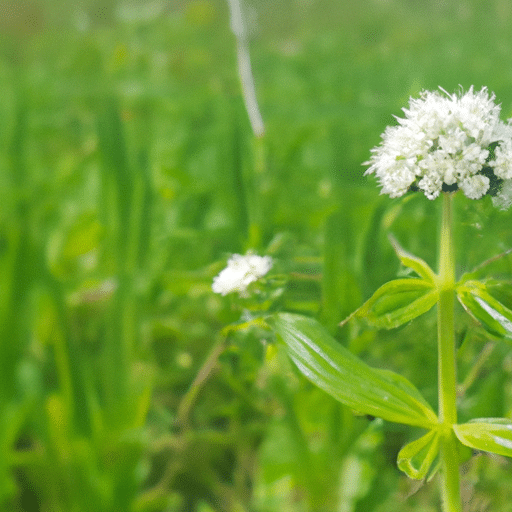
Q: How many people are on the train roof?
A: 0